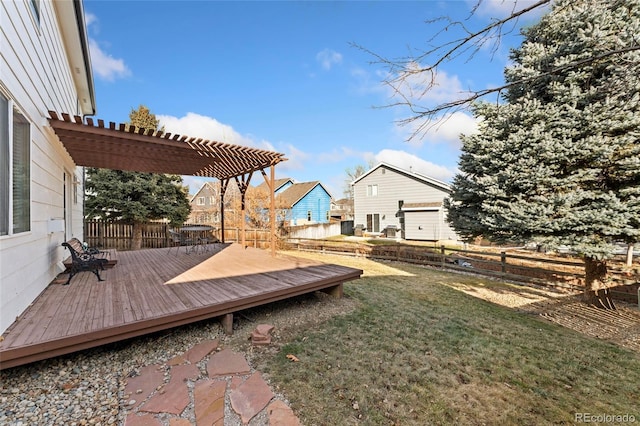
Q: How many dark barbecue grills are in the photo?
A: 2